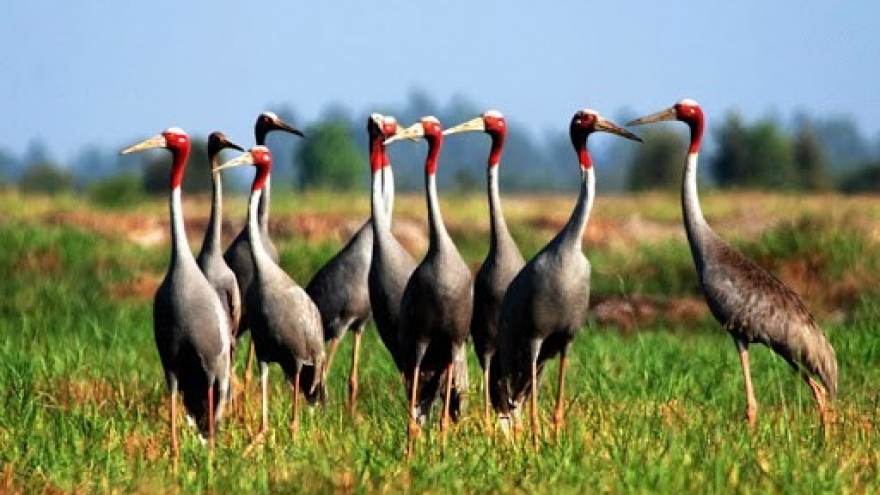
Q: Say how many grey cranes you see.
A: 10